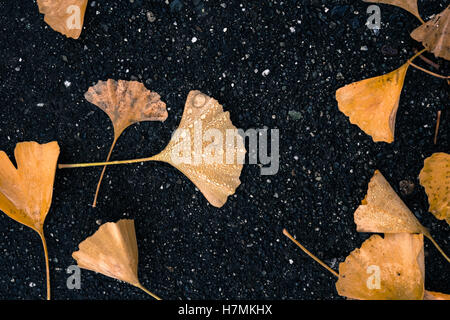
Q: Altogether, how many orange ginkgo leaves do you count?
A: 12